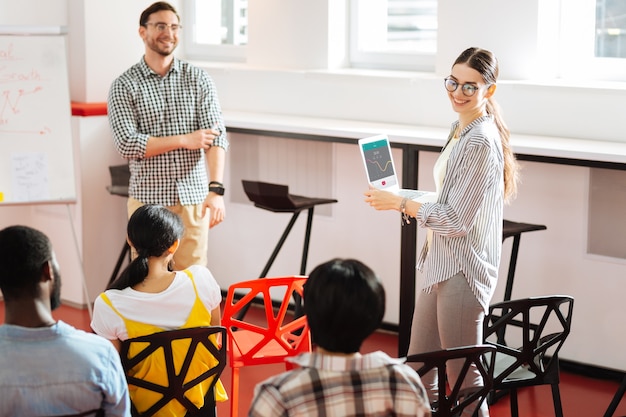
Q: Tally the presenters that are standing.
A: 2